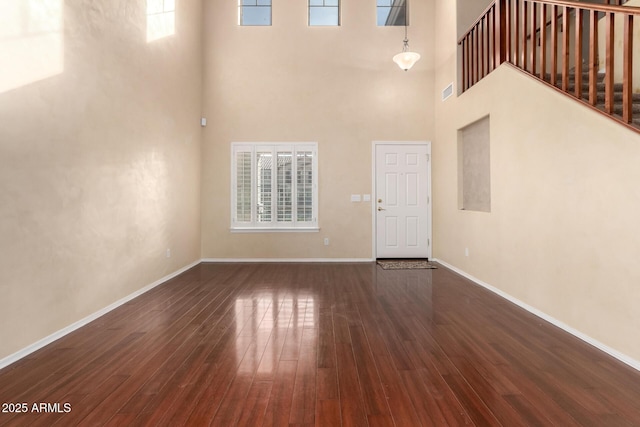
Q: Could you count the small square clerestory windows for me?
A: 3